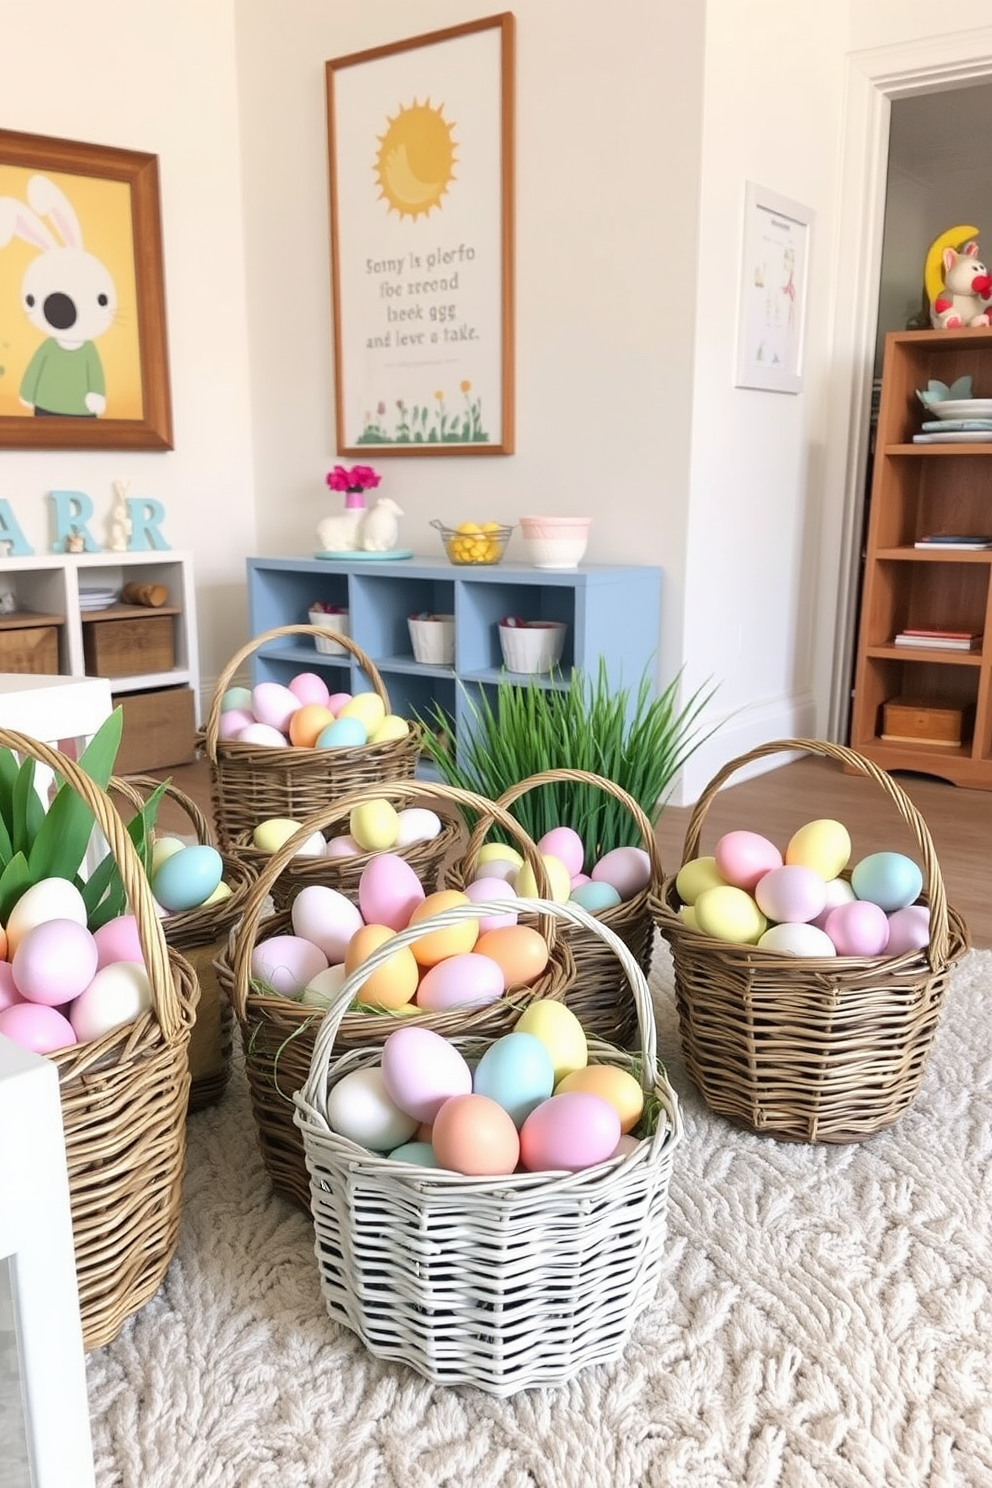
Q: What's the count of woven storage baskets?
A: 8